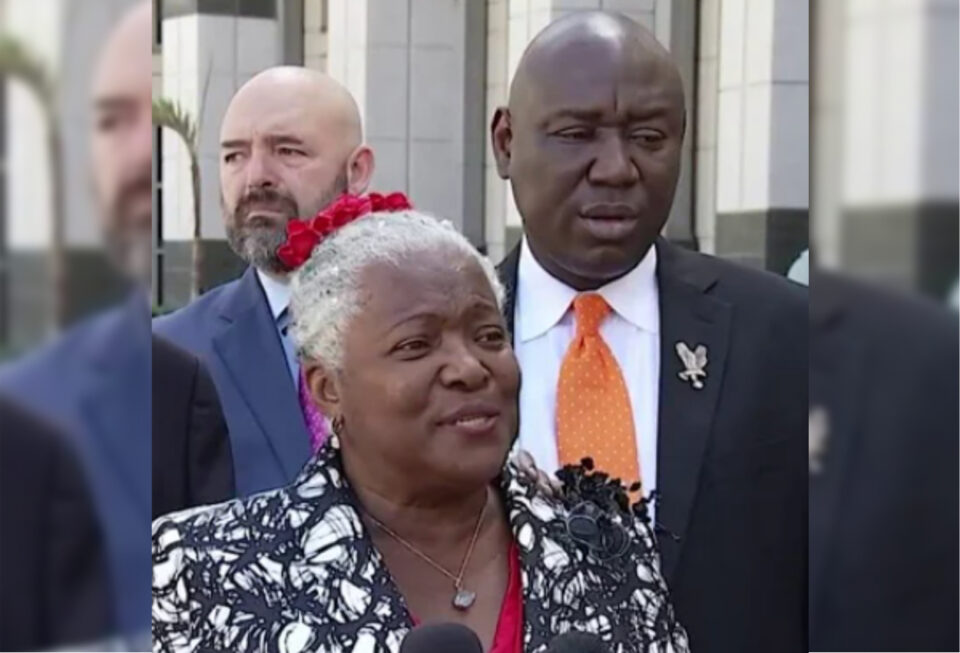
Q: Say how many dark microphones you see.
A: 2